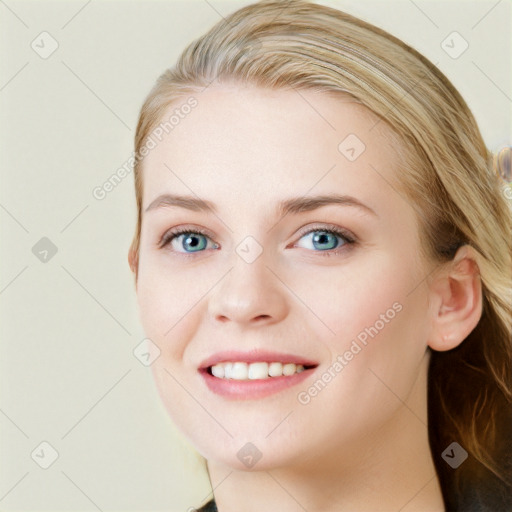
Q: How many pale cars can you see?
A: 0